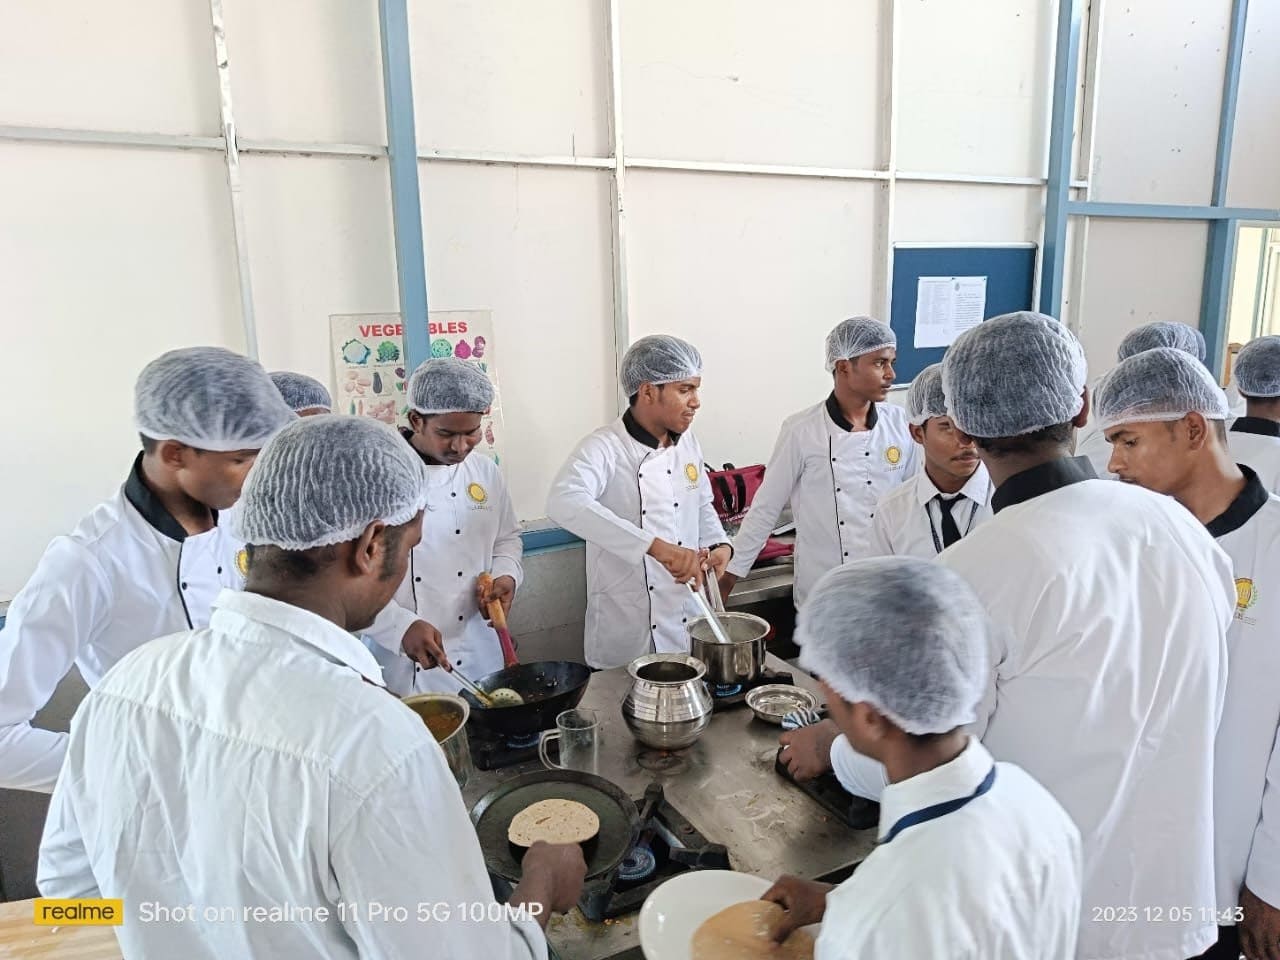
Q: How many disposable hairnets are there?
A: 12